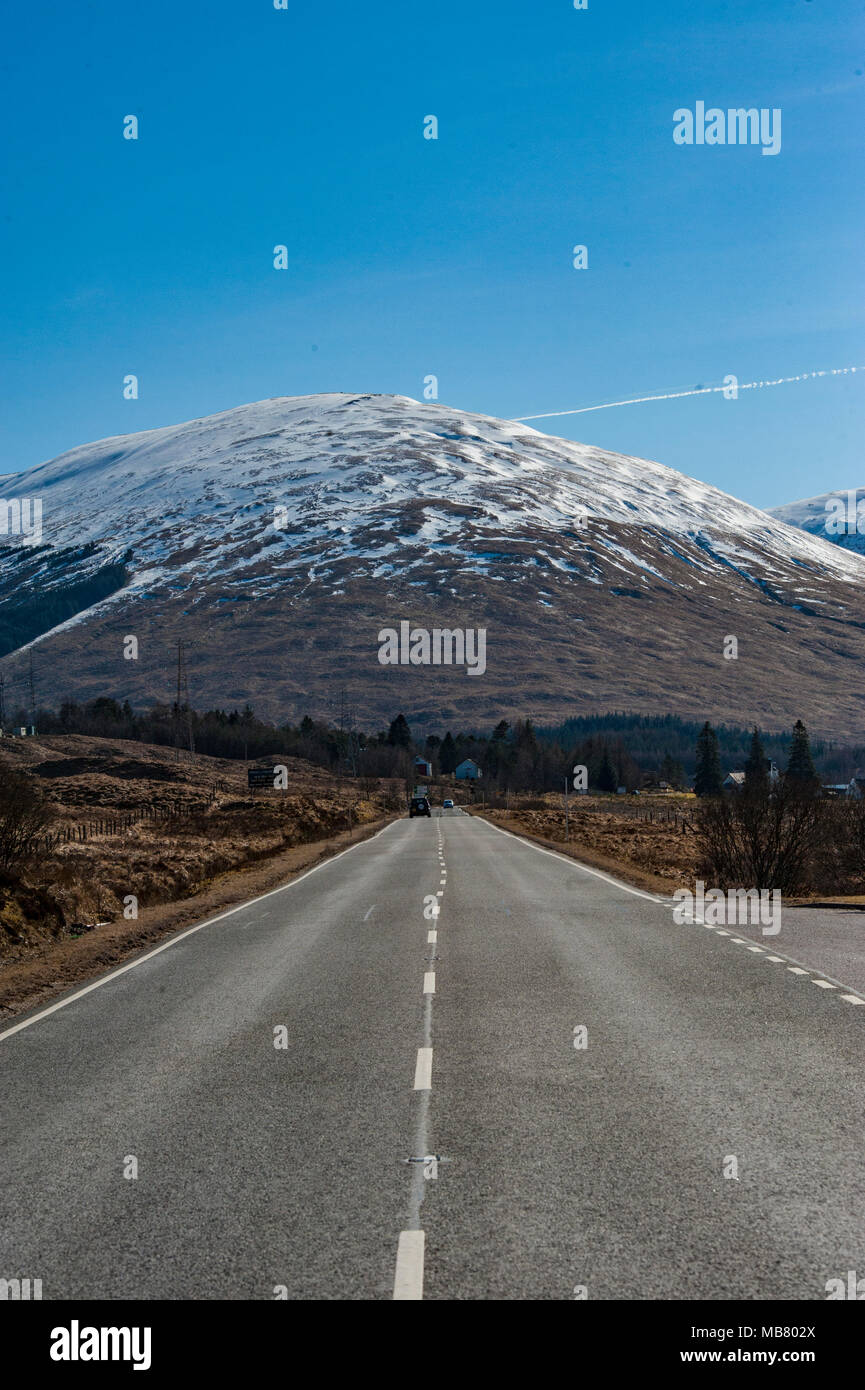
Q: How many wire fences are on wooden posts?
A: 2